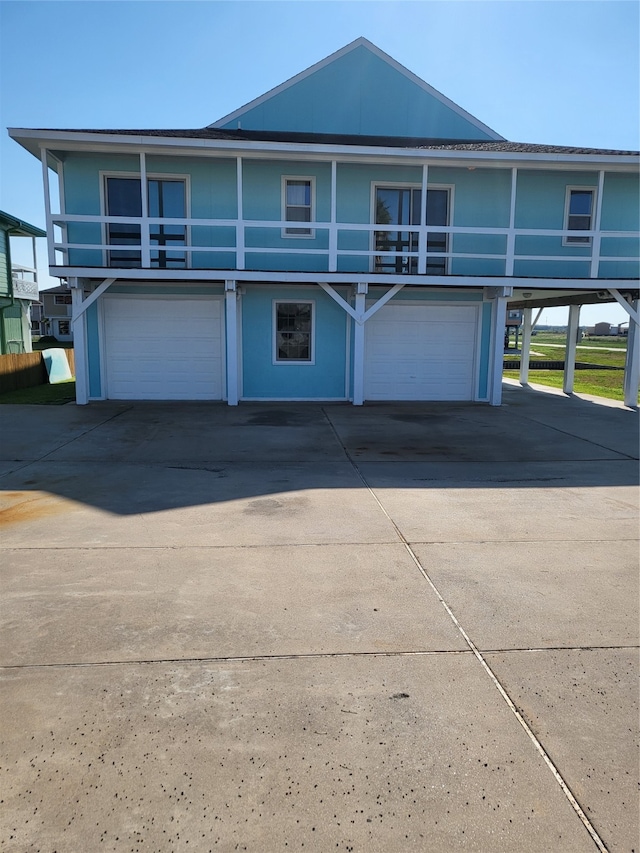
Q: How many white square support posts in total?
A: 7